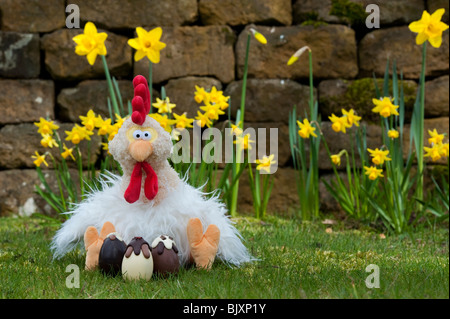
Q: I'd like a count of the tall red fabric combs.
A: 1